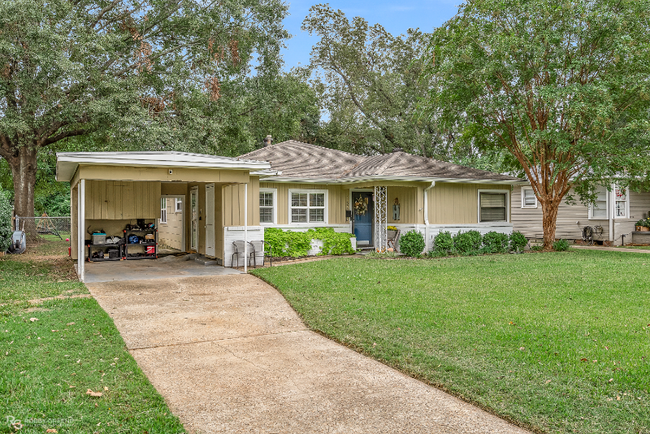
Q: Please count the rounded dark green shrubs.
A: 5